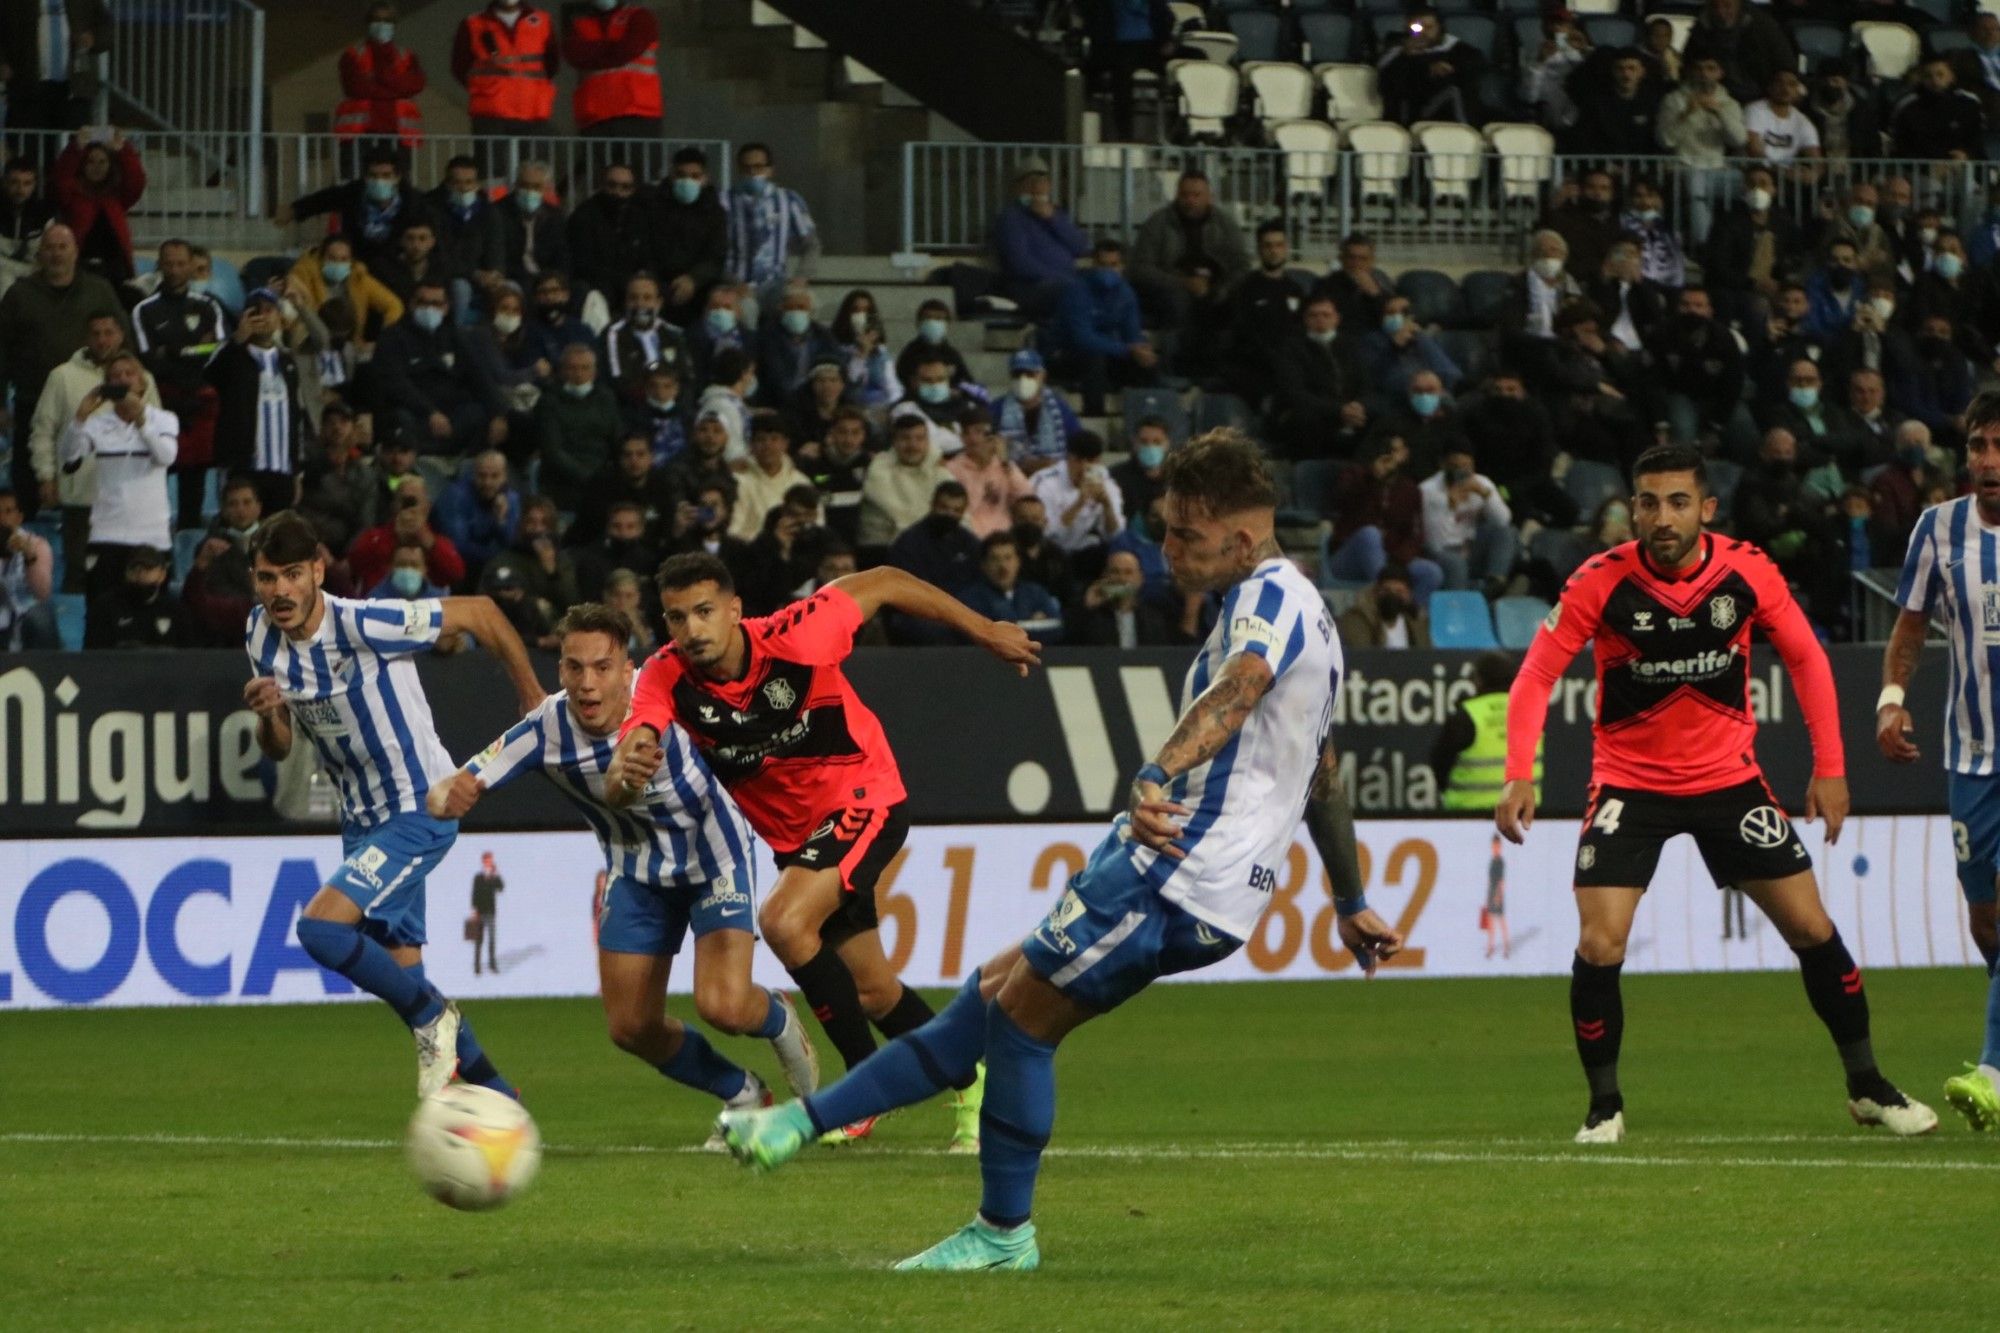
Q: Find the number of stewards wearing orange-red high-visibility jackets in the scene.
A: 3